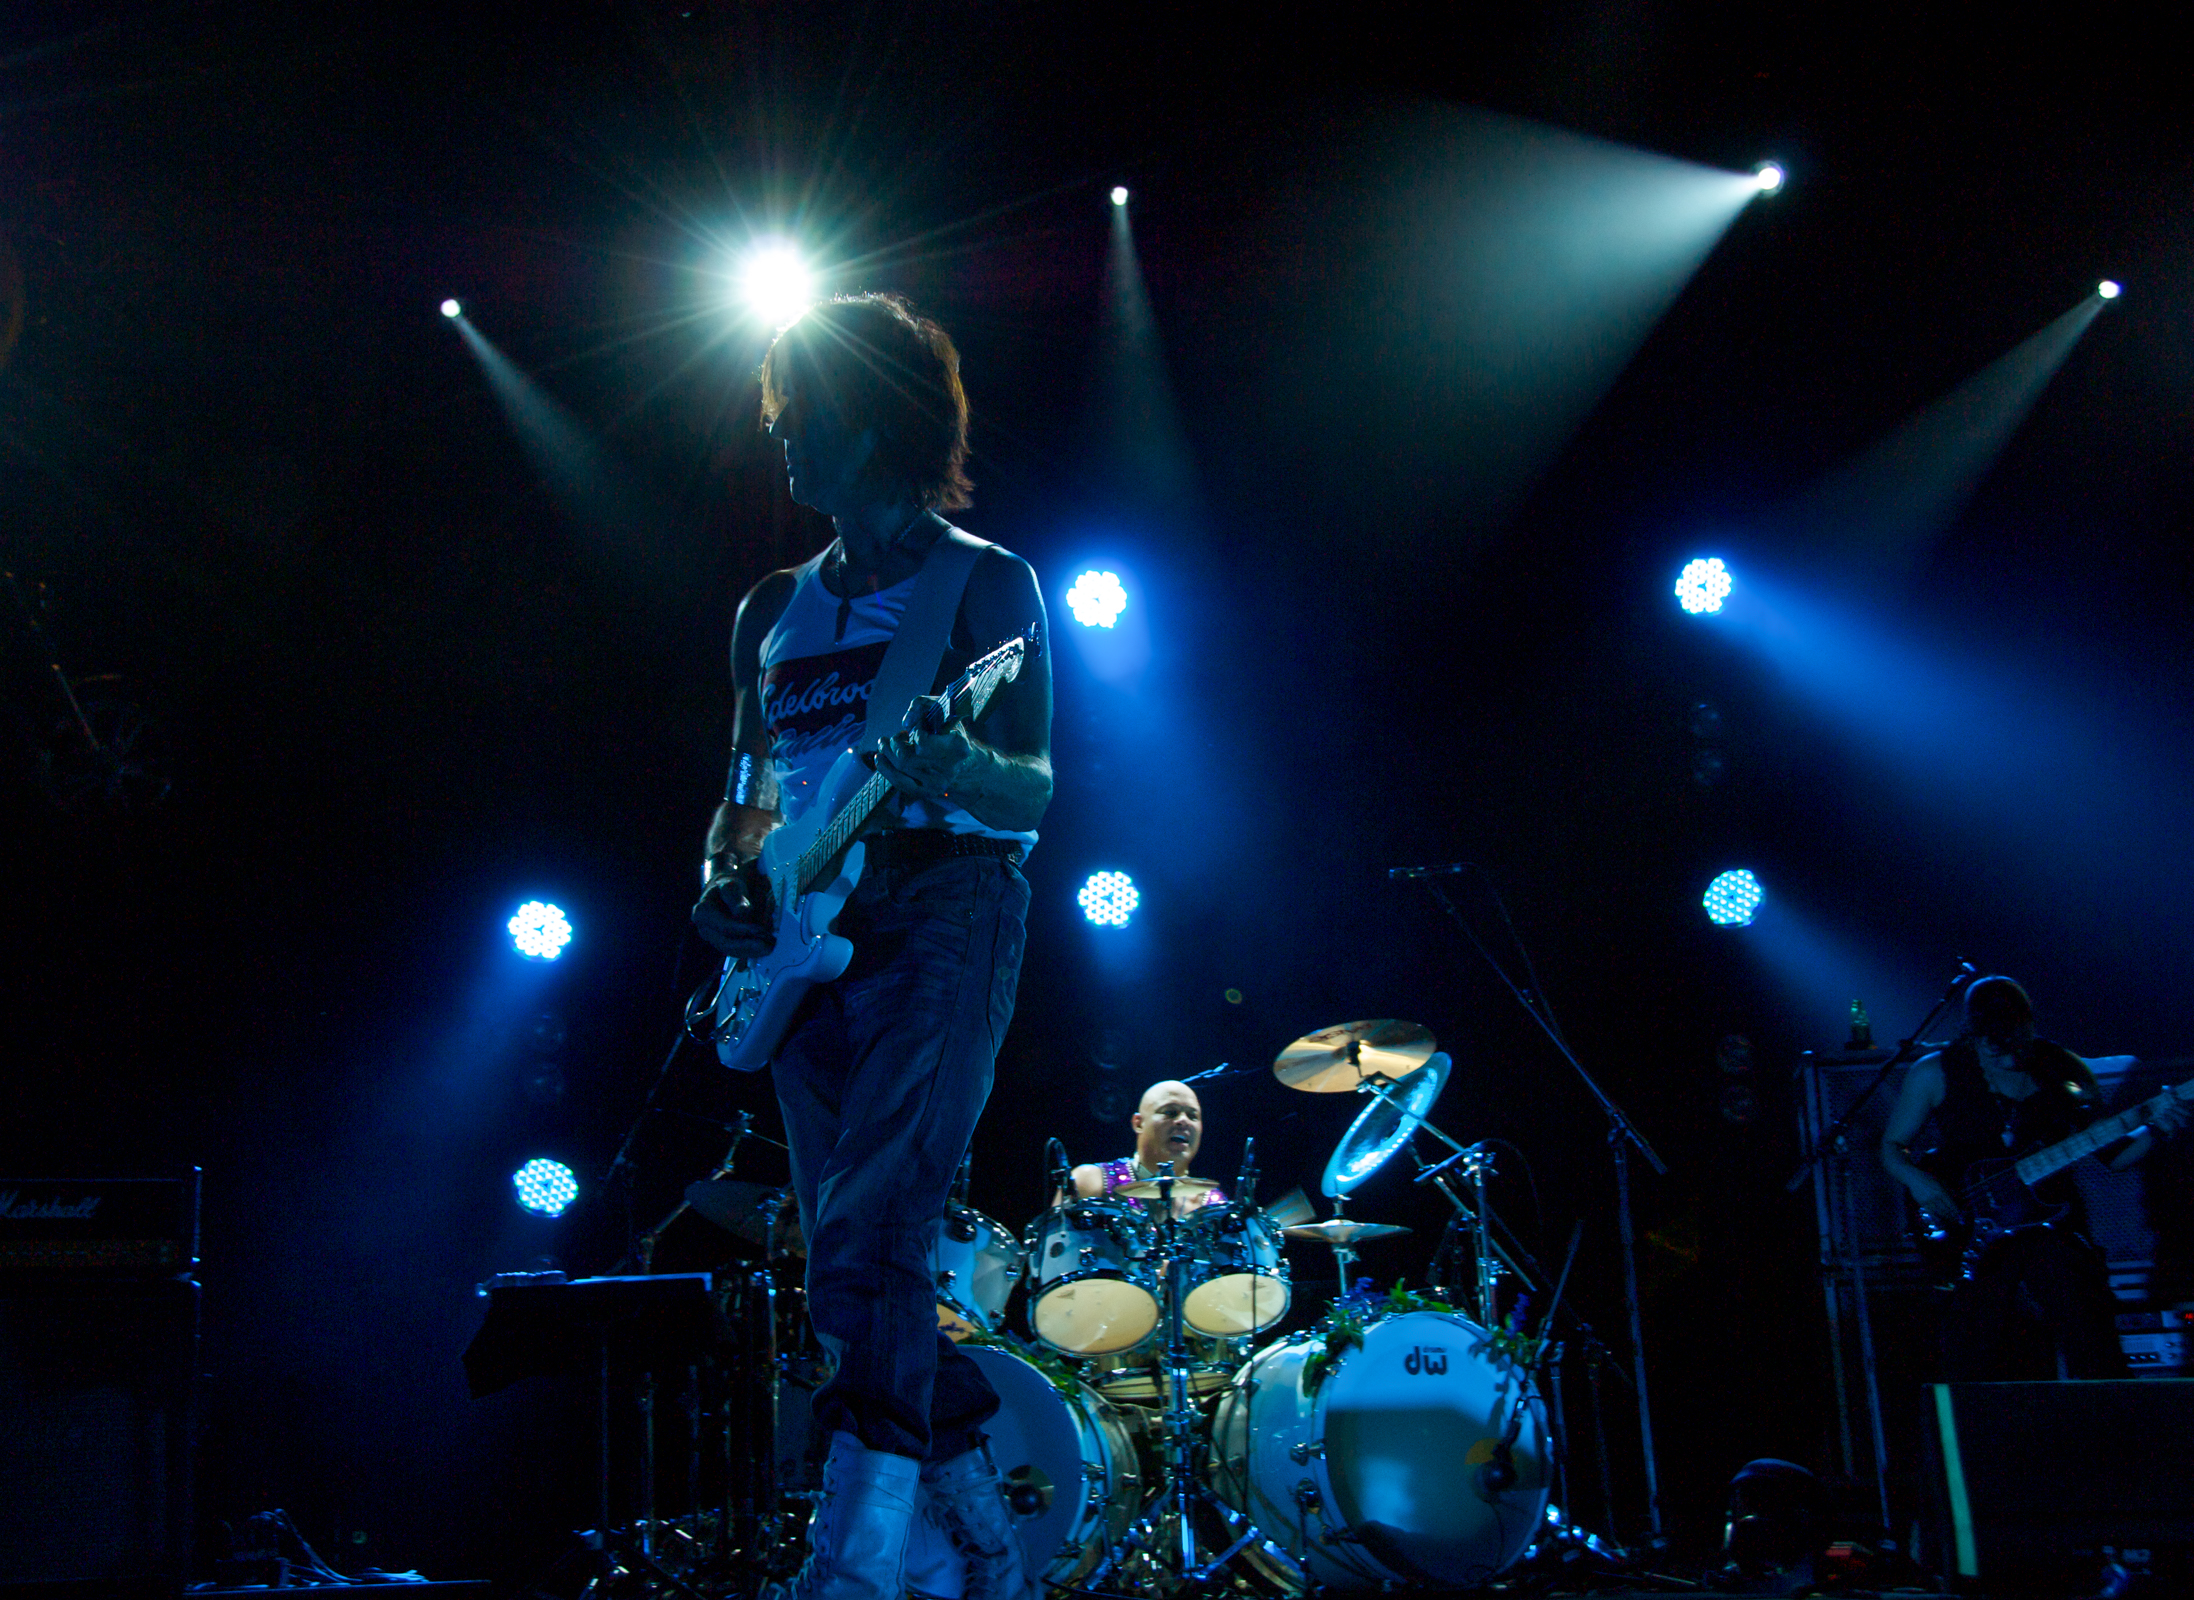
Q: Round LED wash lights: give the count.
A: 6